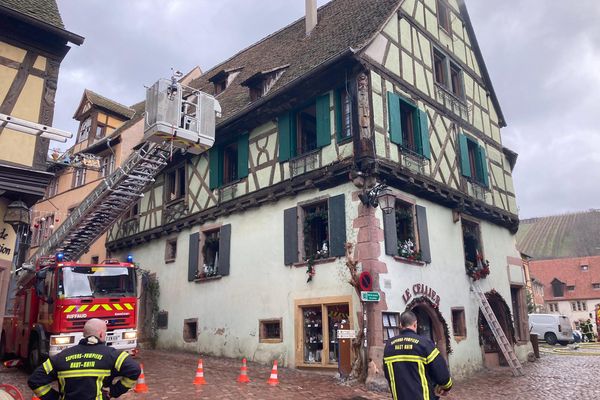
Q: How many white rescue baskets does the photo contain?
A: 1